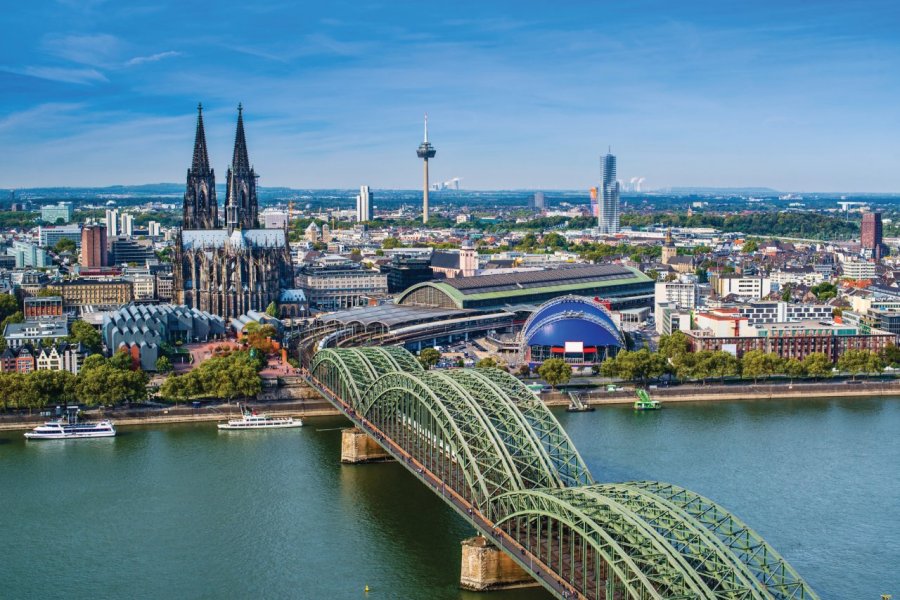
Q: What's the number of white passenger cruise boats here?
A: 2